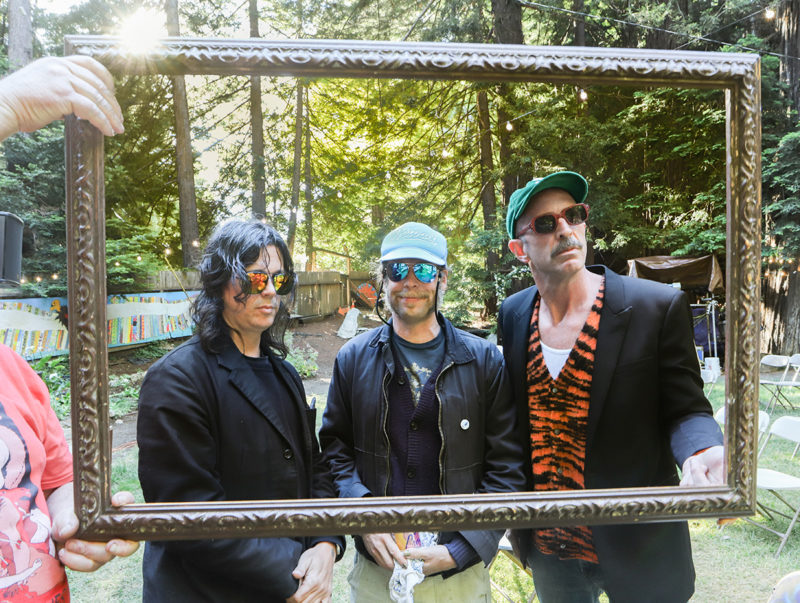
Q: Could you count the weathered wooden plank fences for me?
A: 1